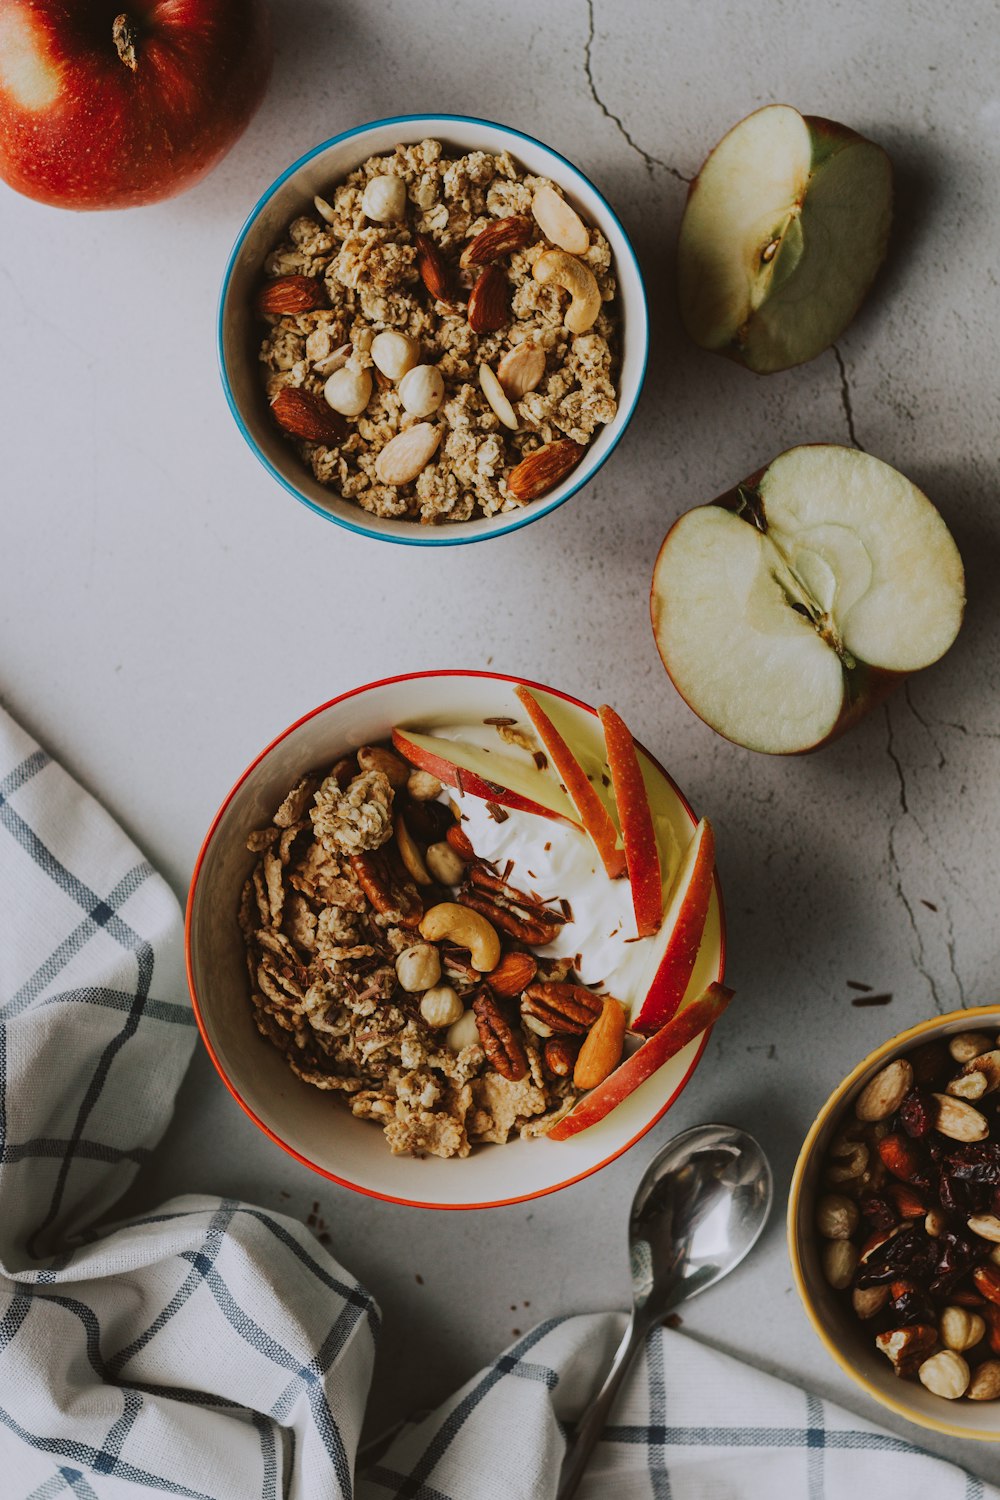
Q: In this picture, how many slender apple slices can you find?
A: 5